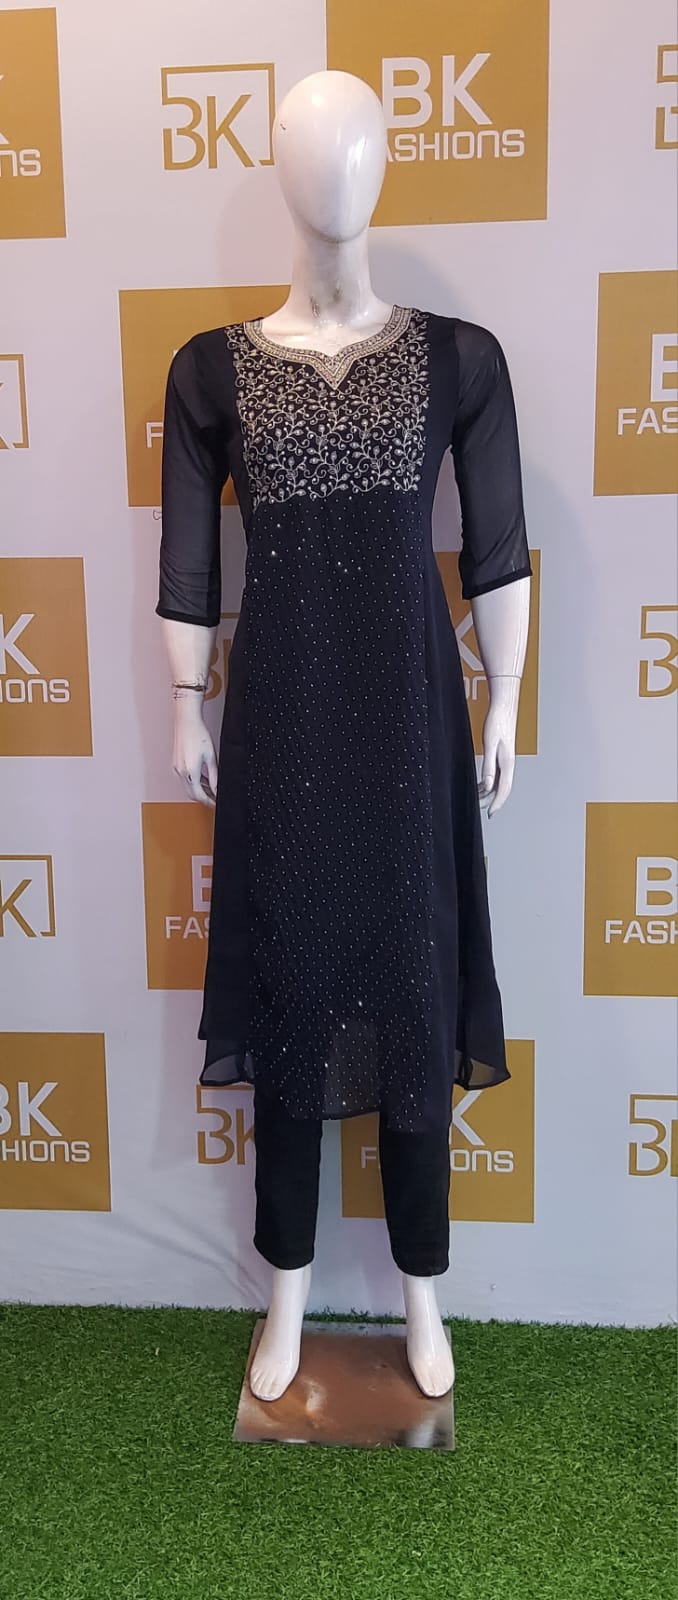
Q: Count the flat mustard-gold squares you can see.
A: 10